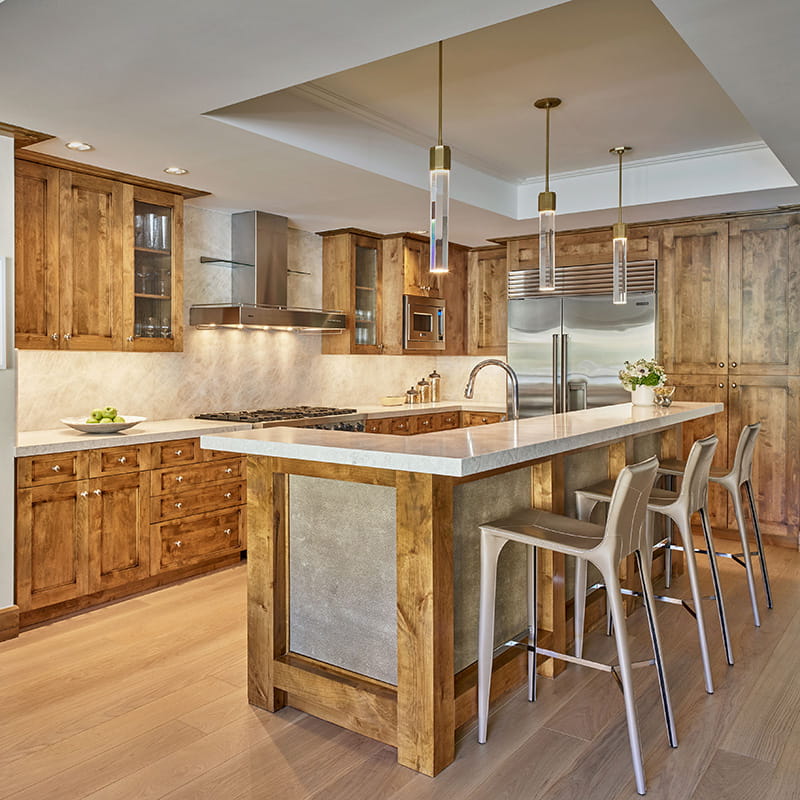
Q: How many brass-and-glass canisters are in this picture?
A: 3